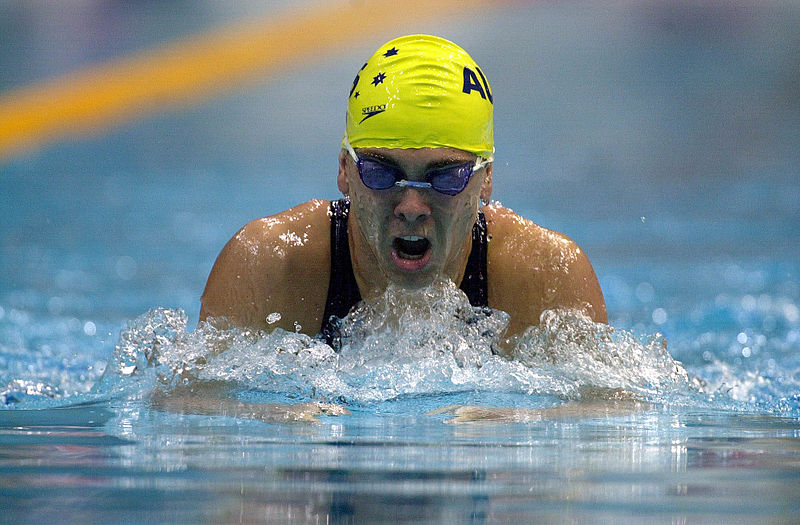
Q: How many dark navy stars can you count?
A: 3